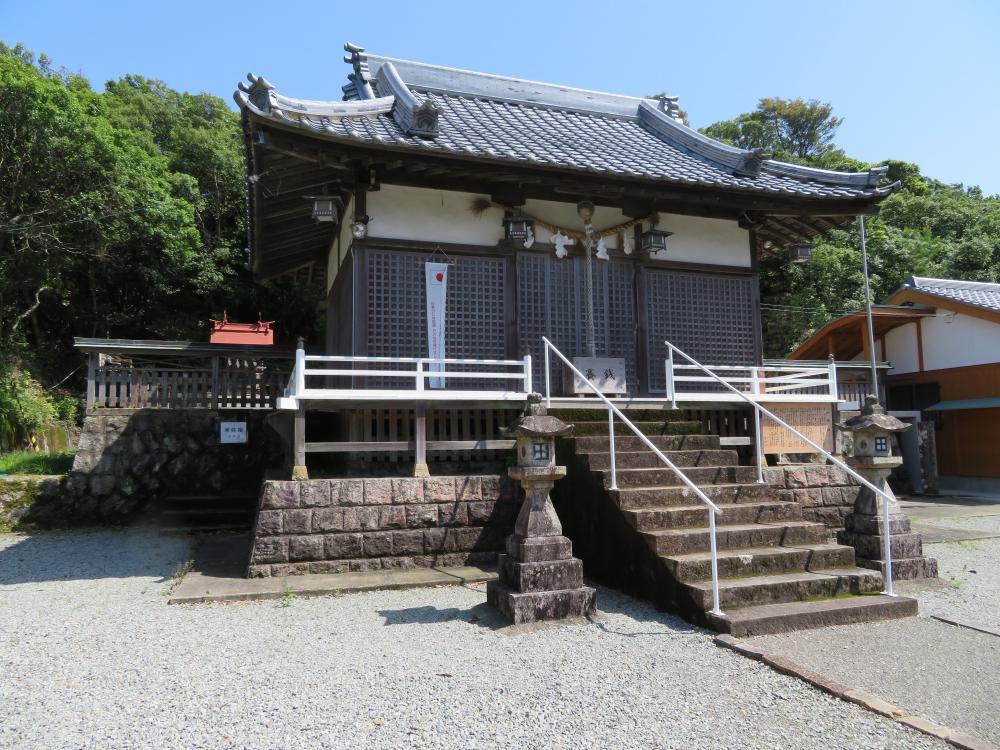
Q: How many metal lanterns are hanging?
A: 4